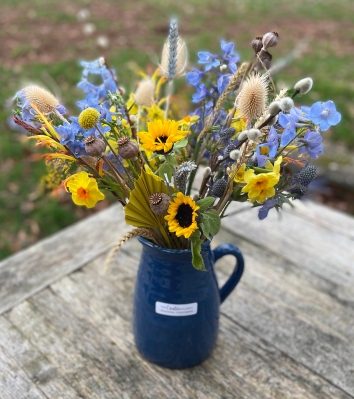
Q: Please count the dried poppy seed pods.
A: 6